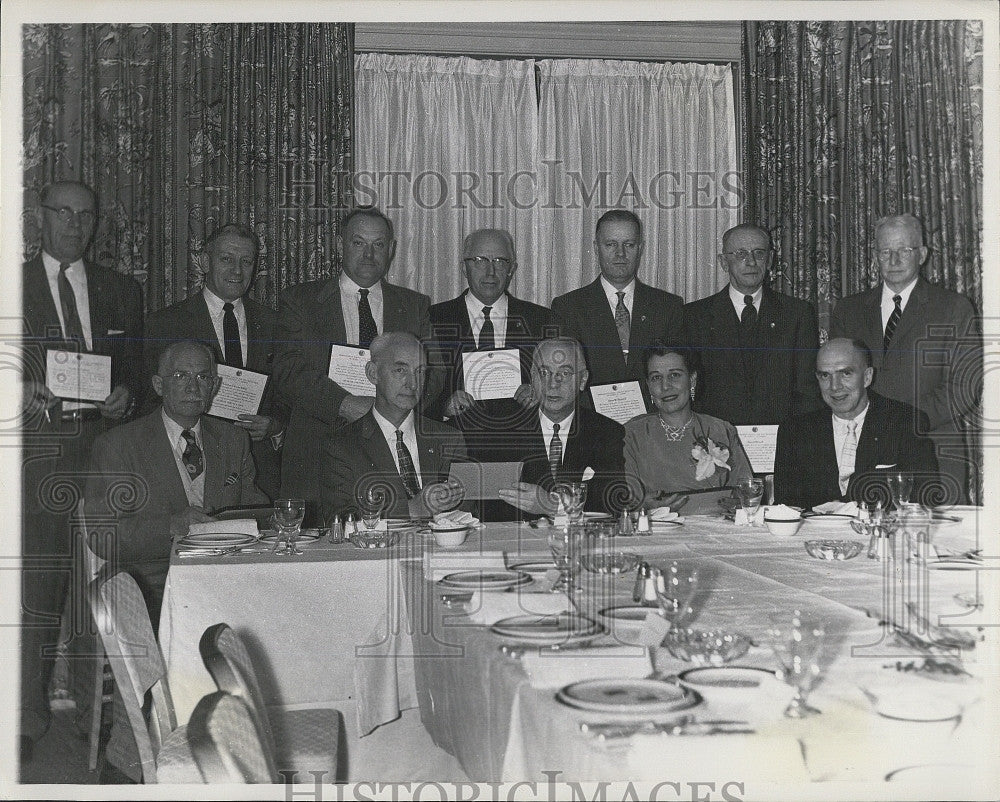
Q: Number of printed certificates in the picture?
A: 6